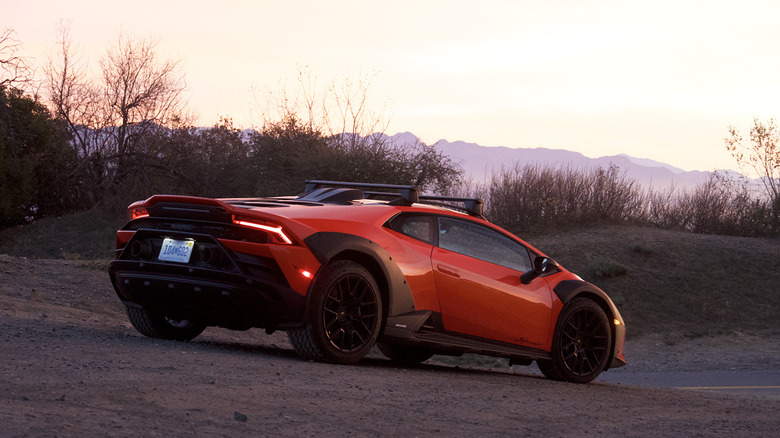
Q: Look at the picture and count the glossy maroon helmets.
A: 0